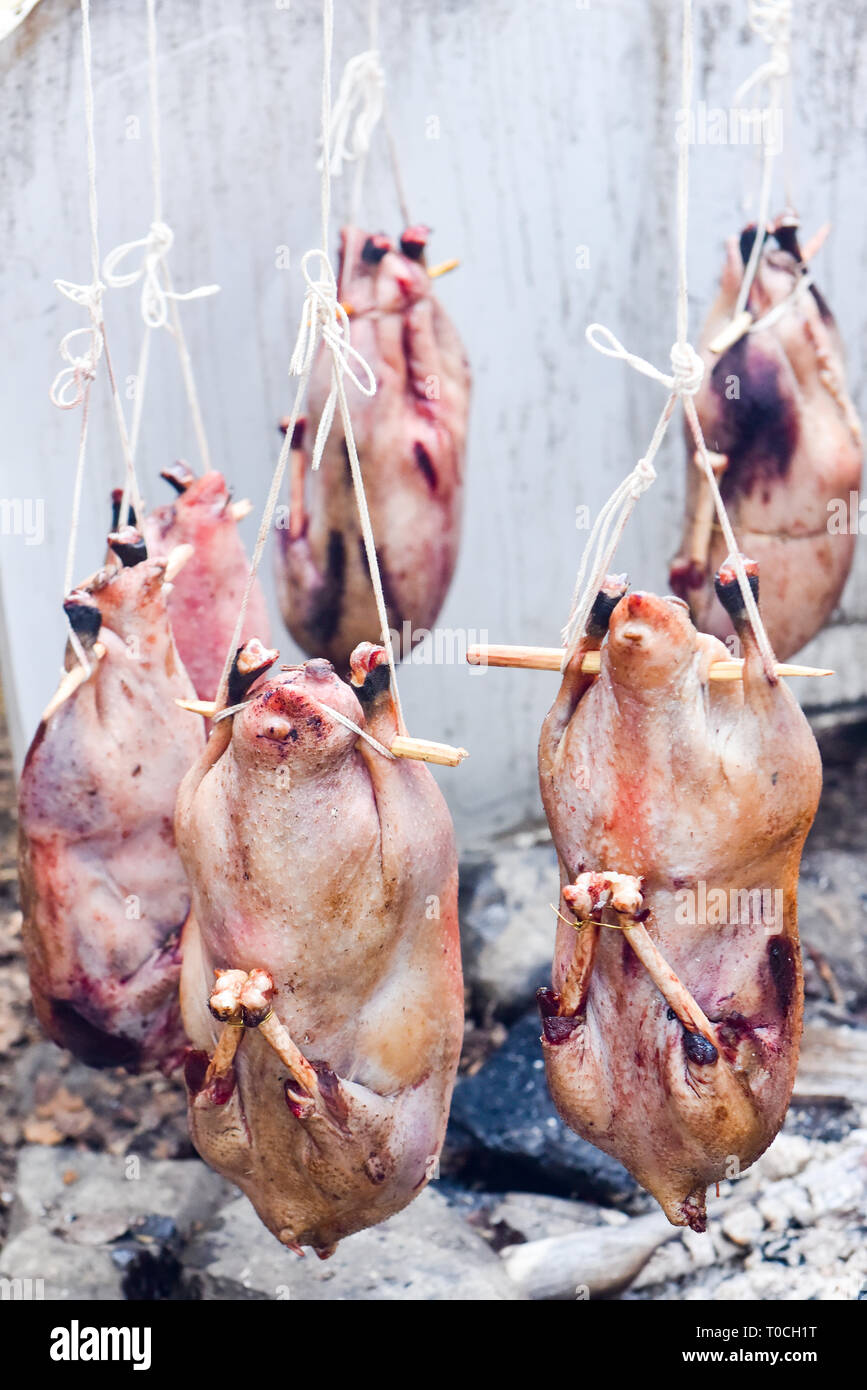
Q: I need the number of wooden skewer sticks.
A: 6